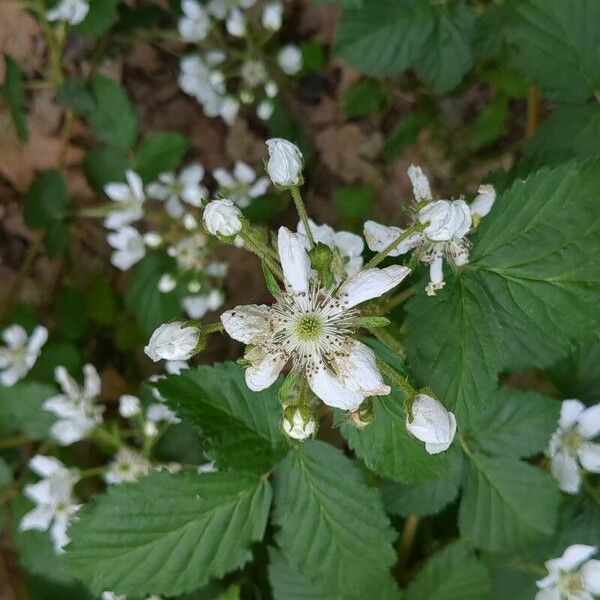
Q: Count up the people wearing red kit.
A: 0